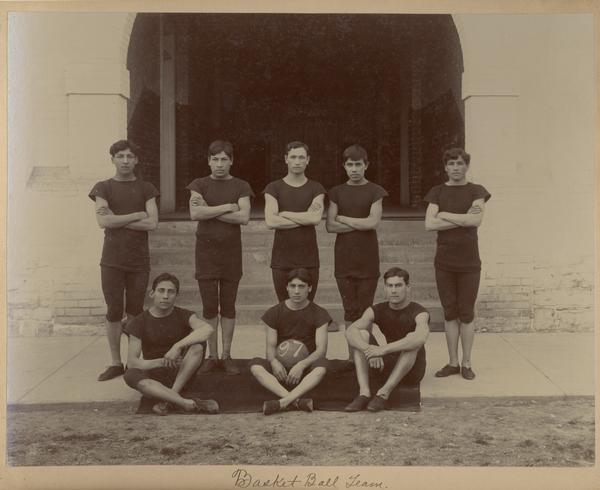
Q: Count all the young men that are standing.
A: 5